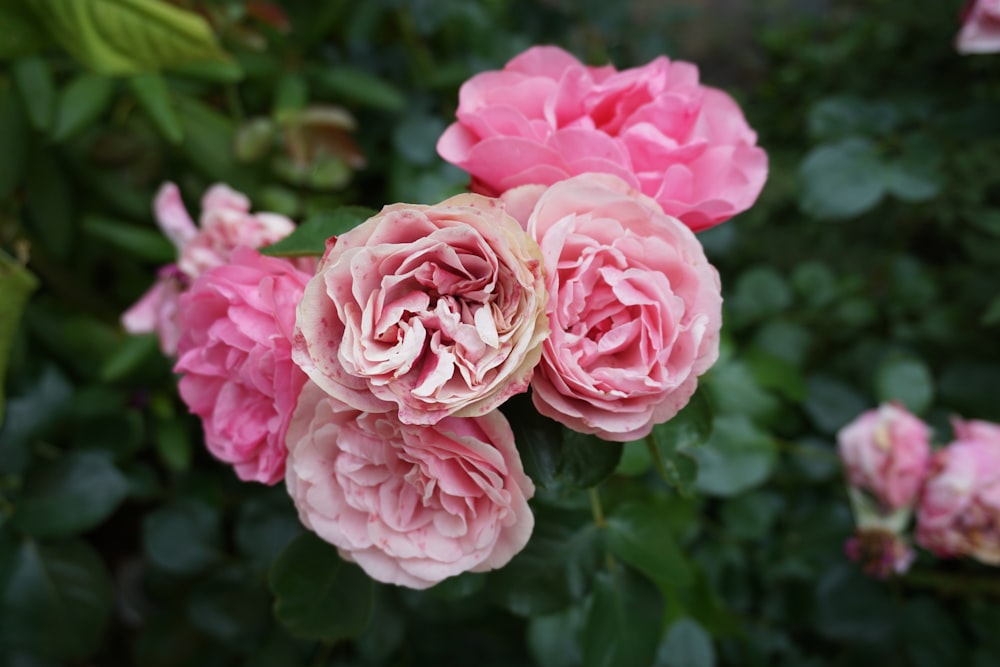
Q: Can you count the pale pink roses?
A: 3